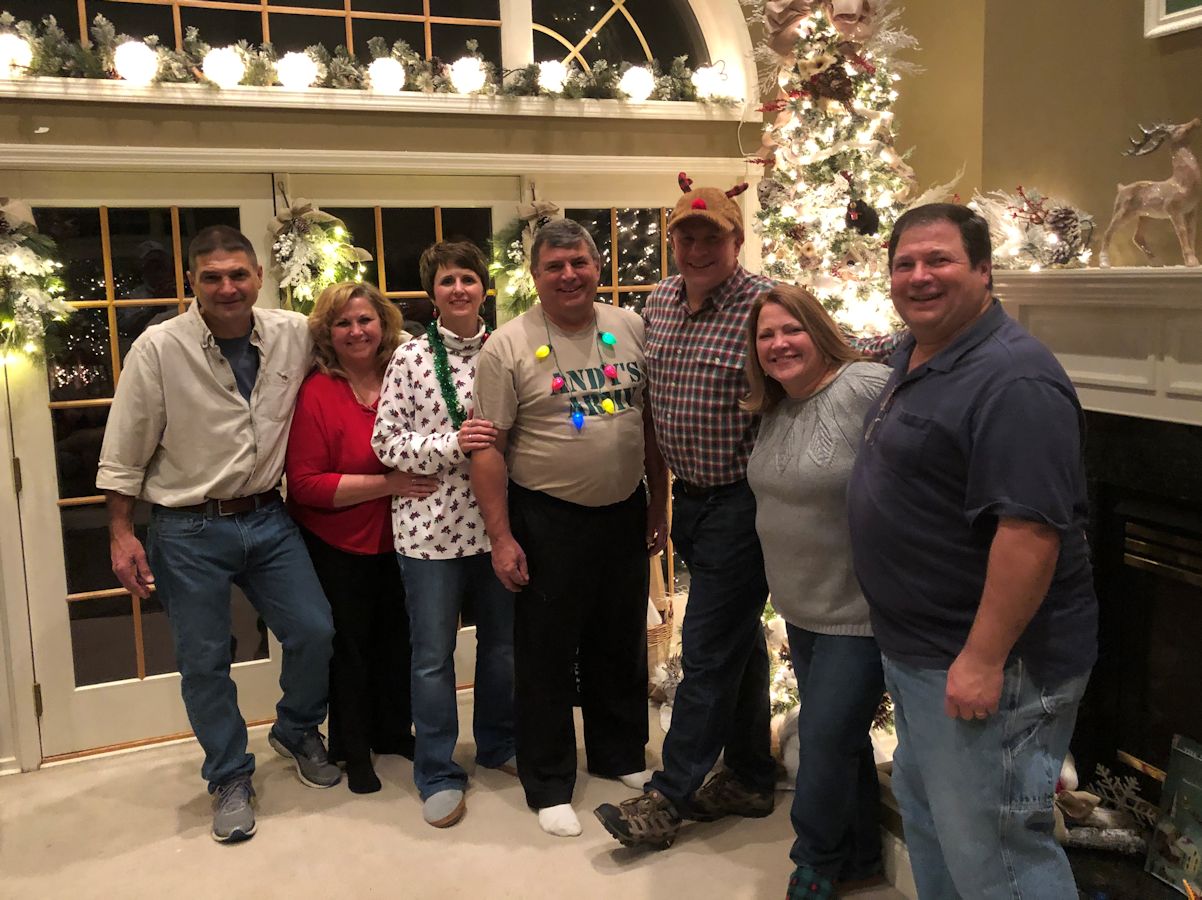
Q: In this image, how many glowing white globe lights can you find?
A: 9